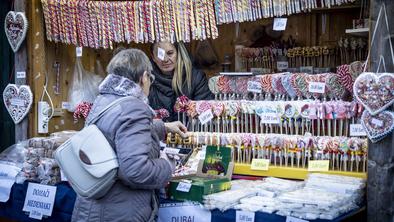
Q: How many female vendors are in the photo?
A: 1